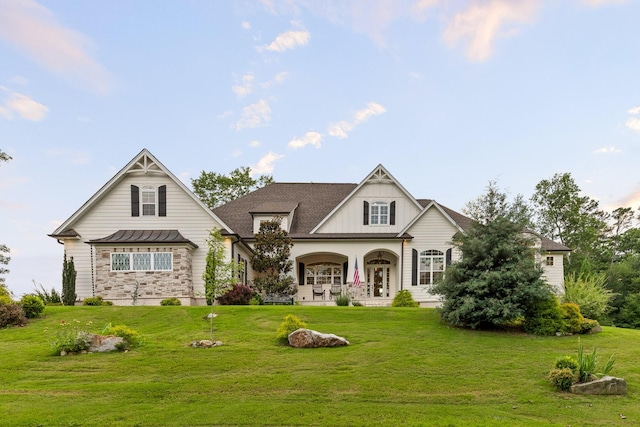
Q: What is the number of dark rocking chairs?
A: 2